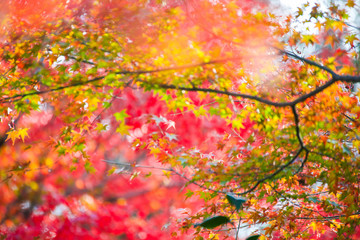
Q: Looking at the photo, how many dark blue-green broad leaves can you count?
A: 3